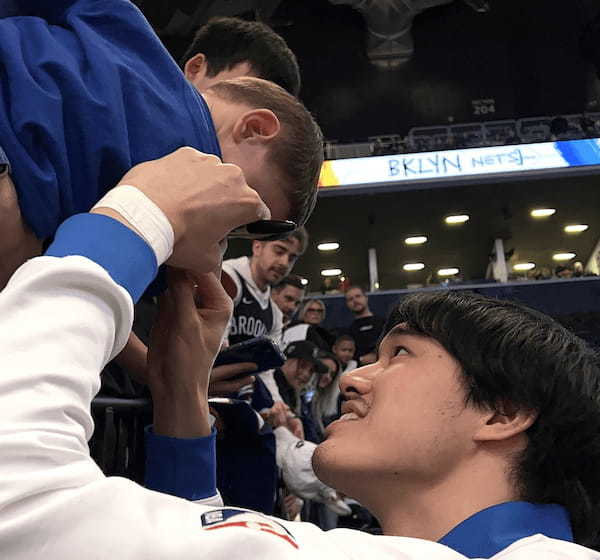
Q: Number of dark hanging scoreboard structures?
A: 1